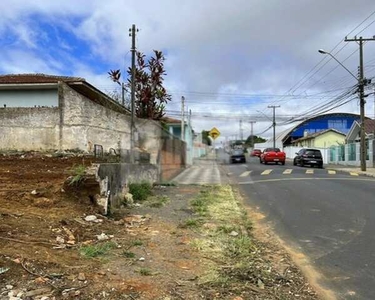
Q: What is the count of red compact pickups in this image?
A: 1